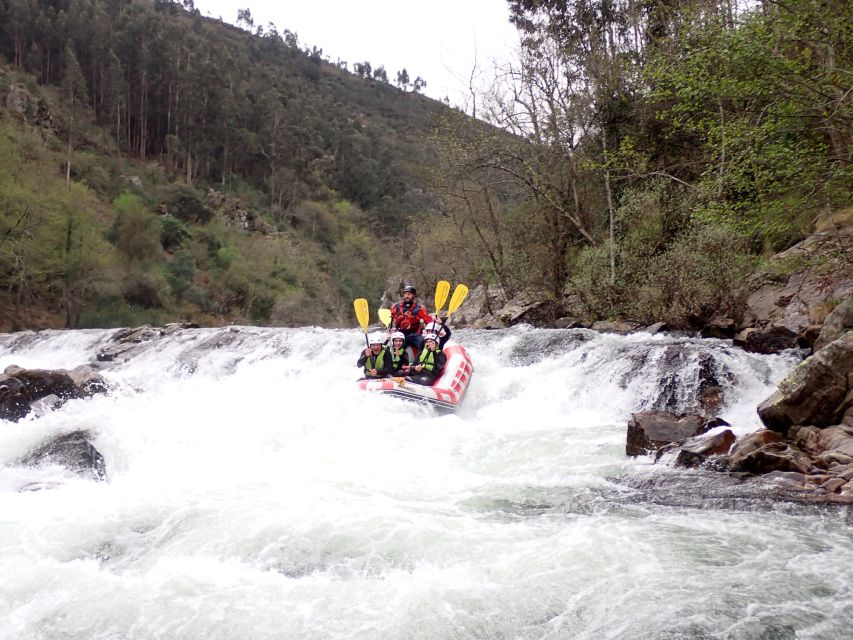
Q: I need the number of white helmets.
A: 4